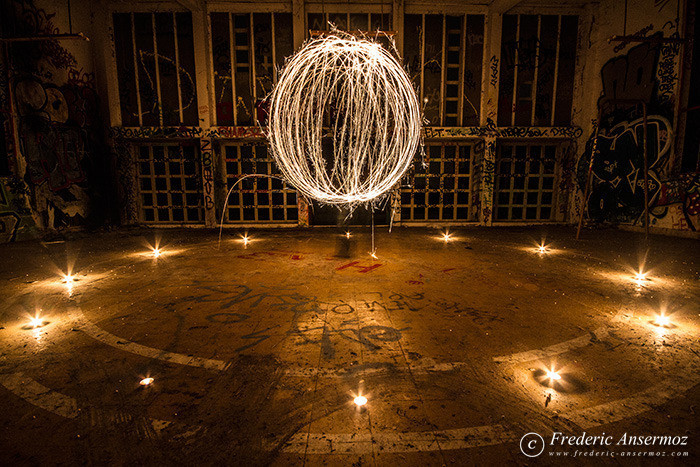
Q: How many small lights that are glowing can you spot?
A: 12